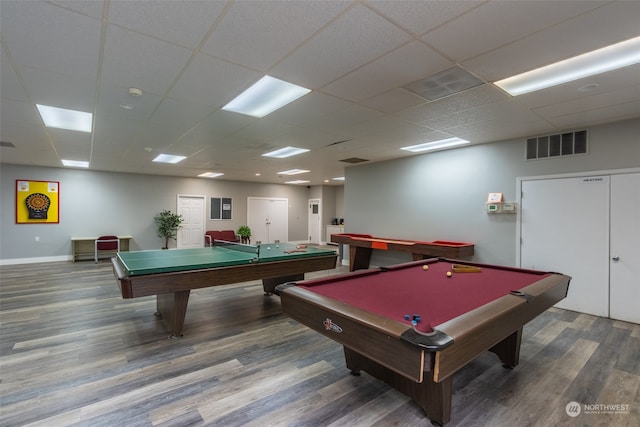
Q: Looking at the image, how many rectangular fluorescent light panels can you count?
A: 11